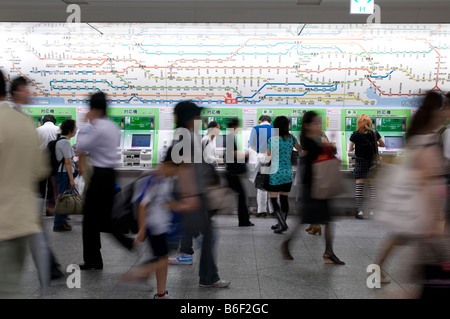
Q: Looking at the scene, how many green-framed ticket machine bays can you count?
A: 5